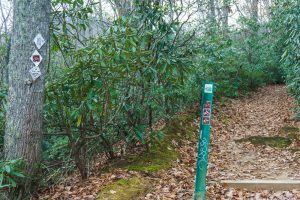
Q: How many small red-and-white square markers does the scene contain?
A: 3